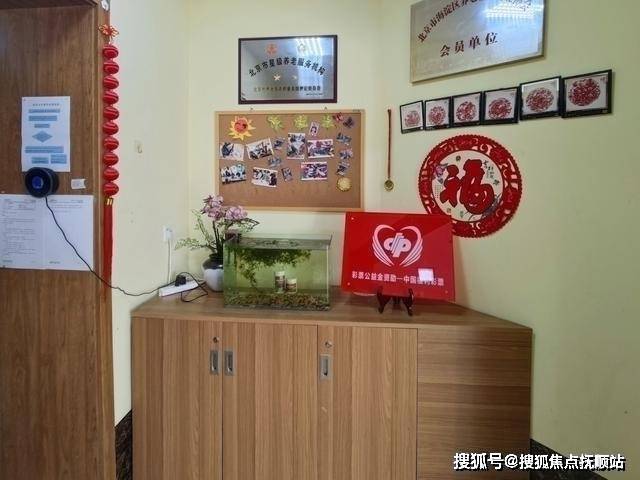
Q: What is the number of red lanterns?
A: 10